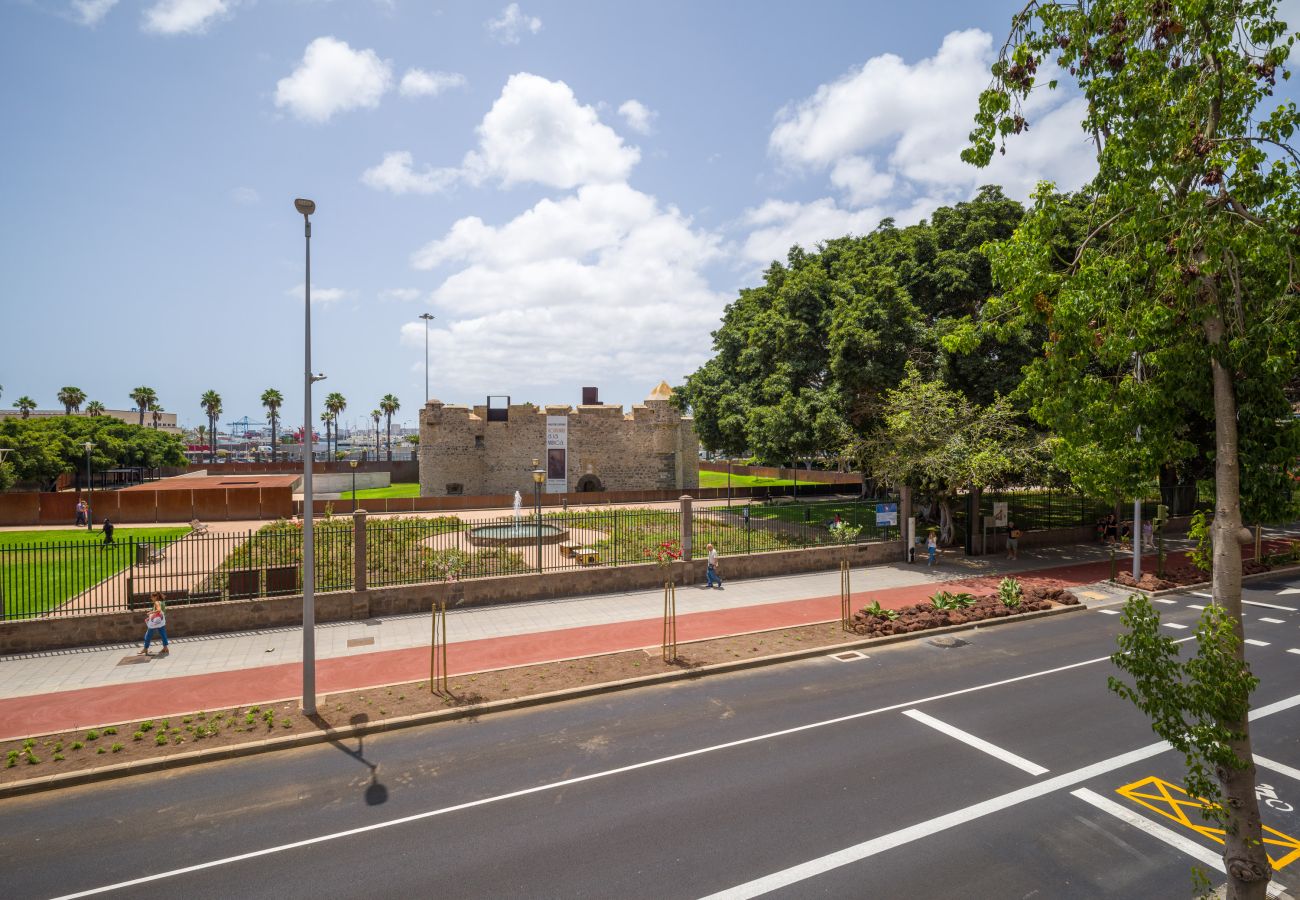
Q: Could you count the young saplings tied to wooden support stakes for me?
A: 3